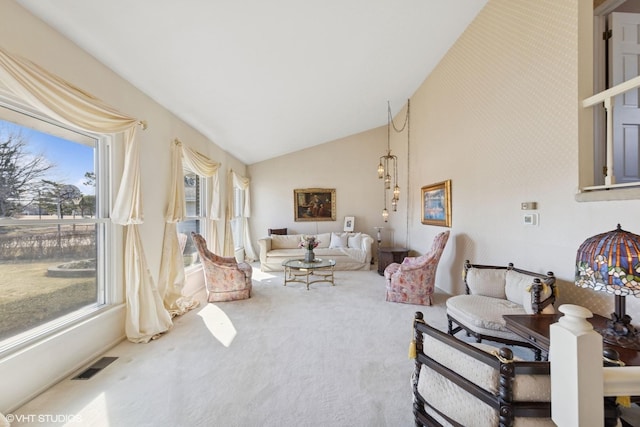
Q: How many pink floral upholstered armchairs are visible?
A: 2